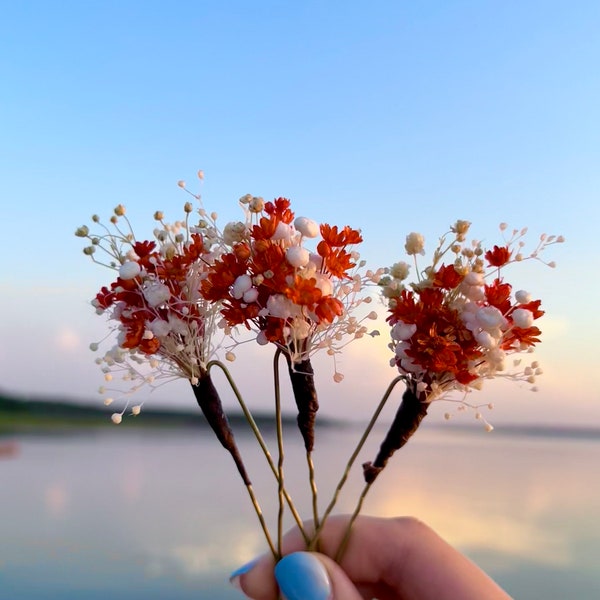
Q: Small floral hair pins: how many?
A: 3